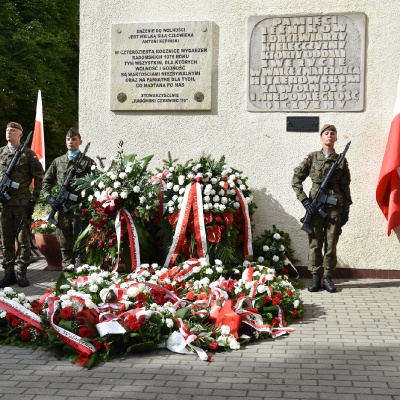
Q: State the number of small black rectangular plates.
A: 1